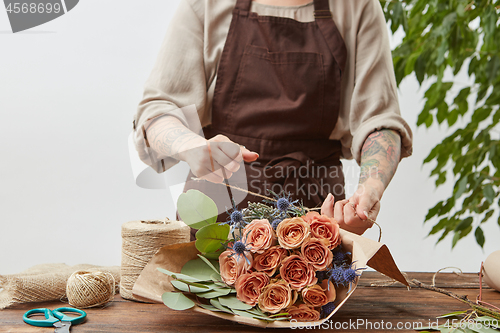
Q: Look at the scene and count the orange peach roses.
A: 11